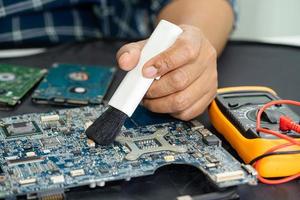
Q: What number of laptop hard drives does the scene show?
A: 2